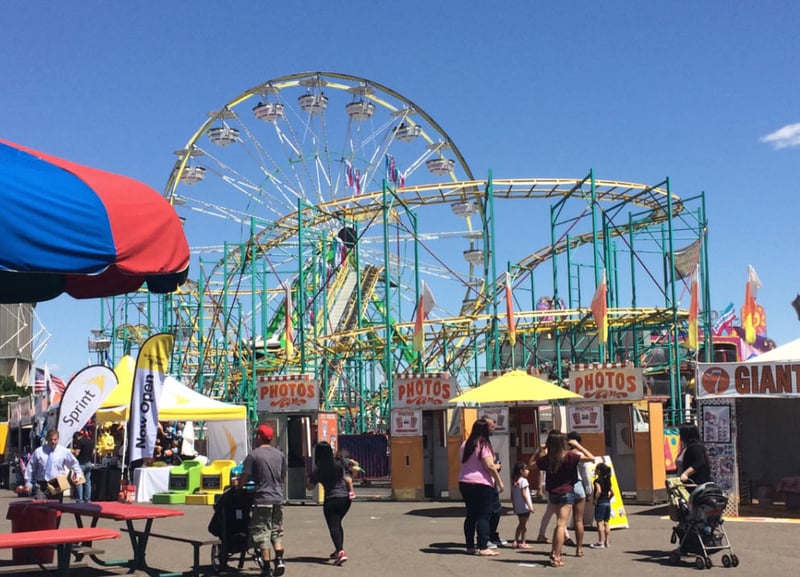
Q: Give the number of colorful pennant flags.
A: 6